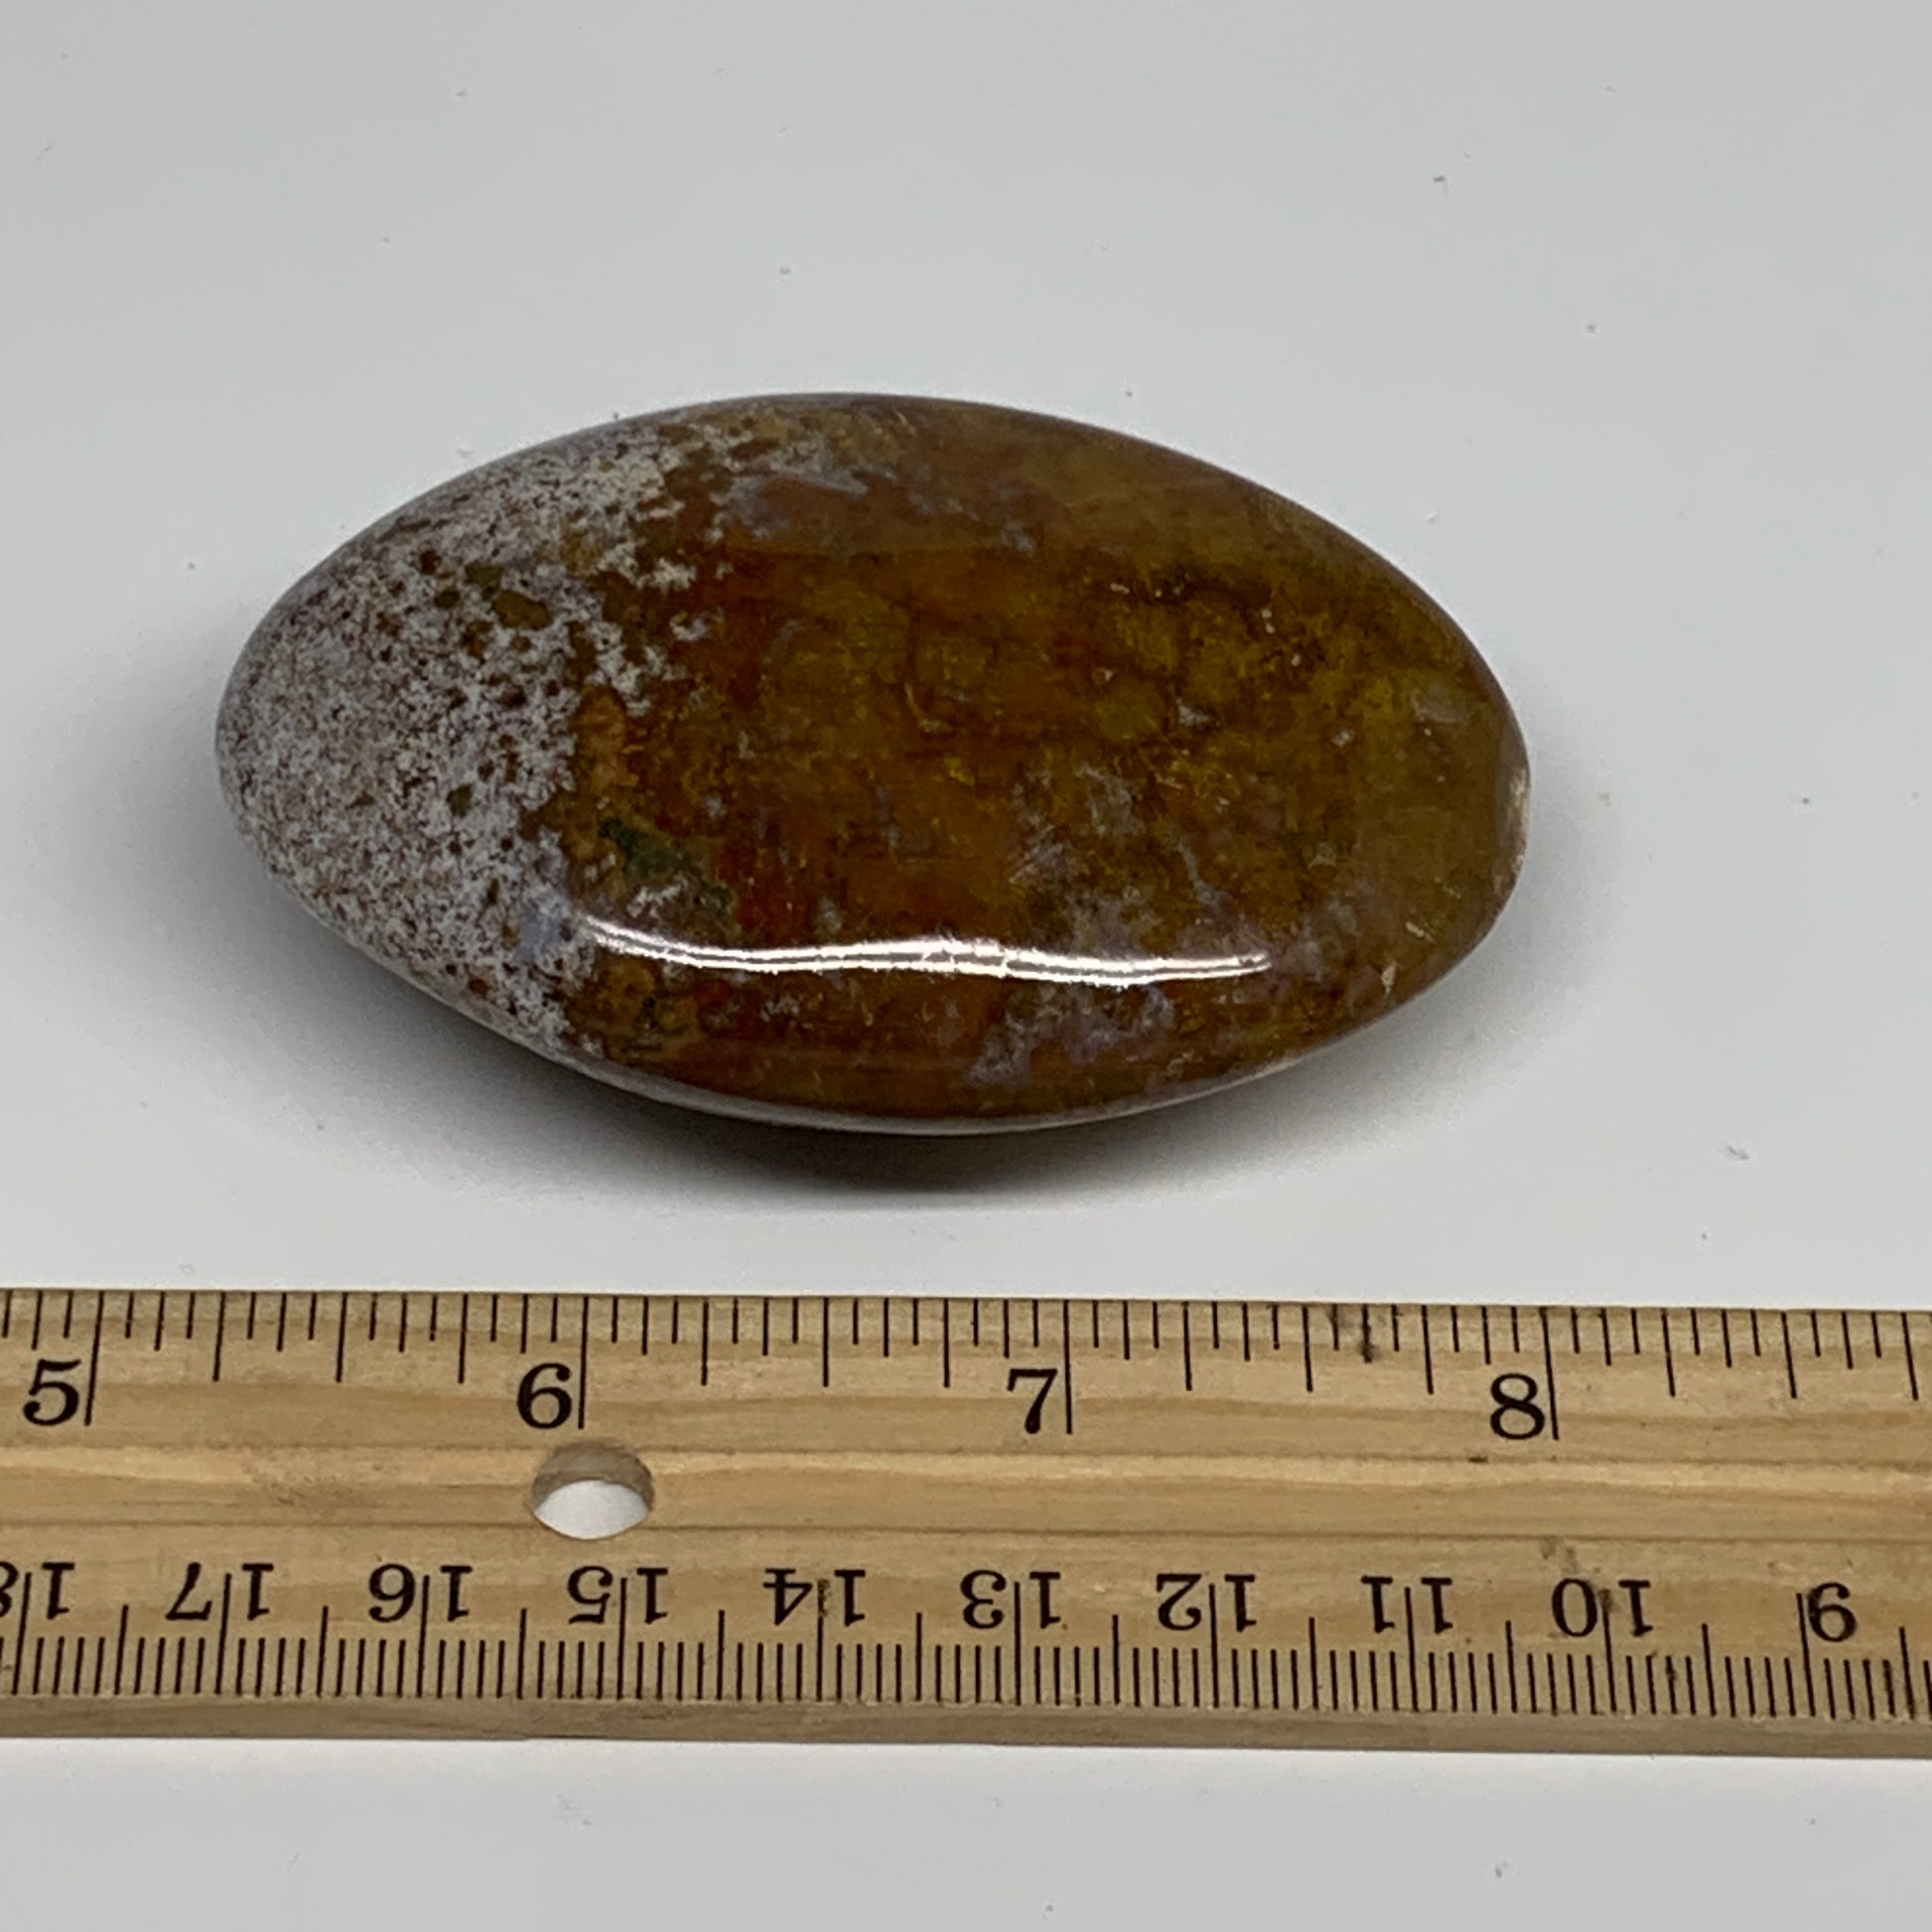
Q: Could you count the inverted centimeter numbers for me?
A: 10